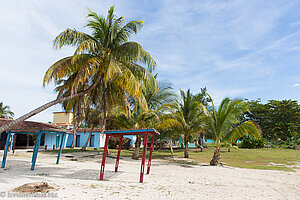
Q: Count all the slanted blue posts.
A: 3